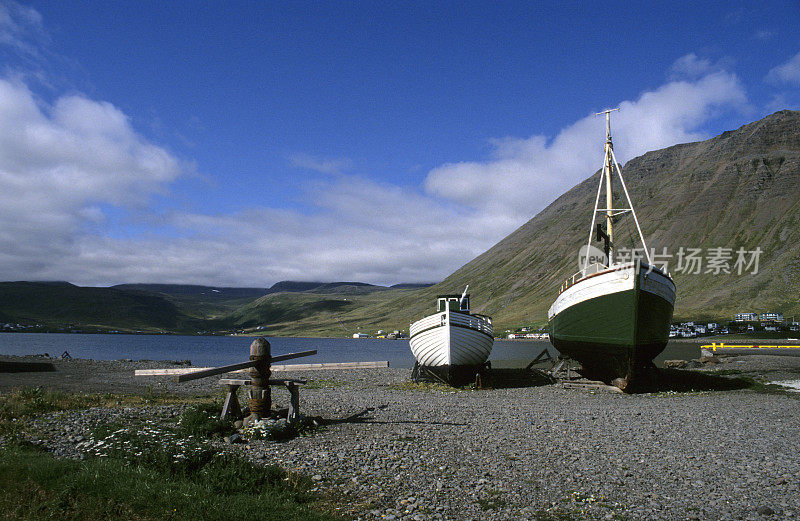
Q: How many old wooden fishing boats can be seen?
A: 2